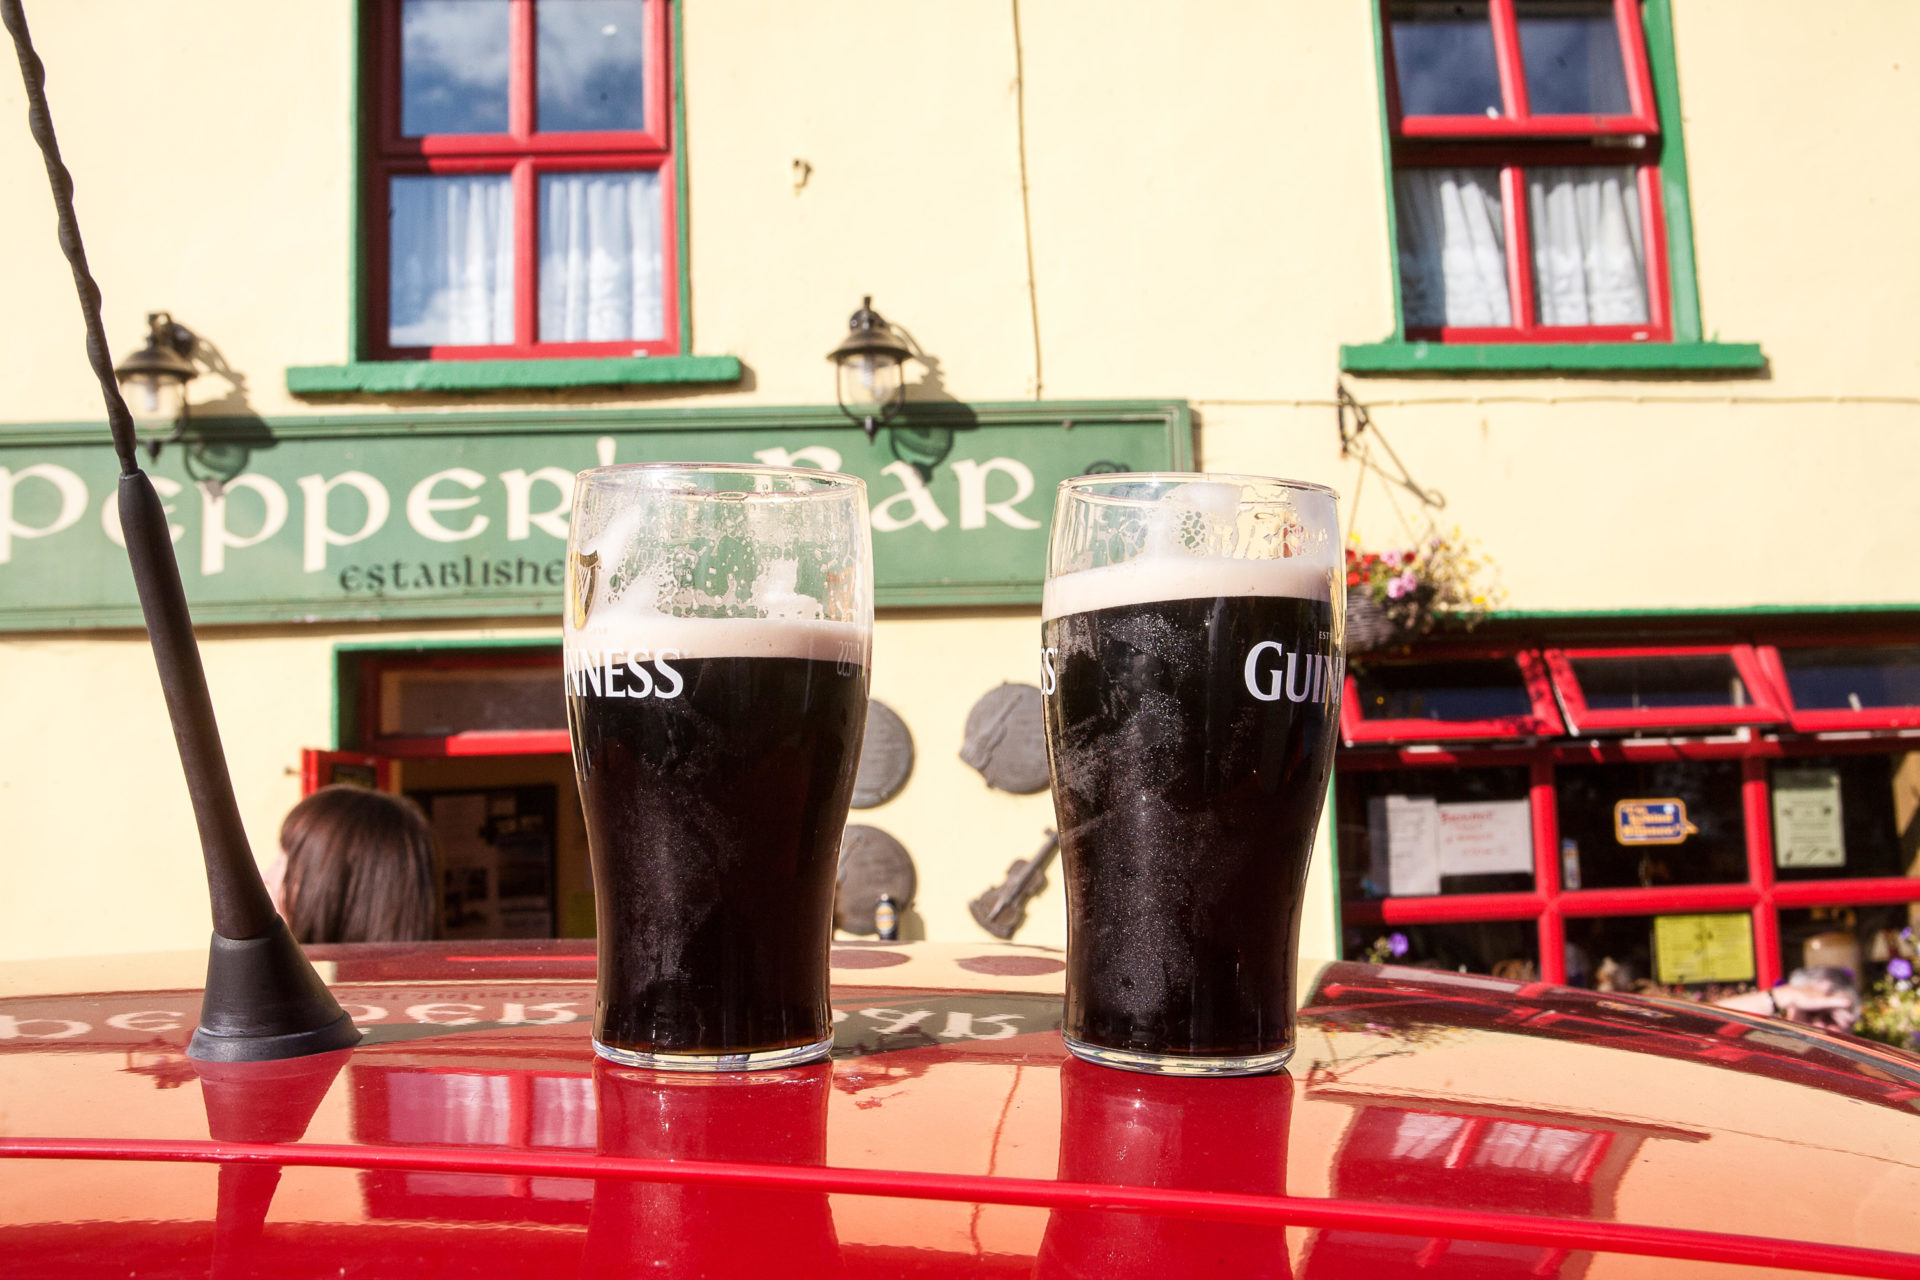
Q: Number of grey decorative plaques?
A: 4